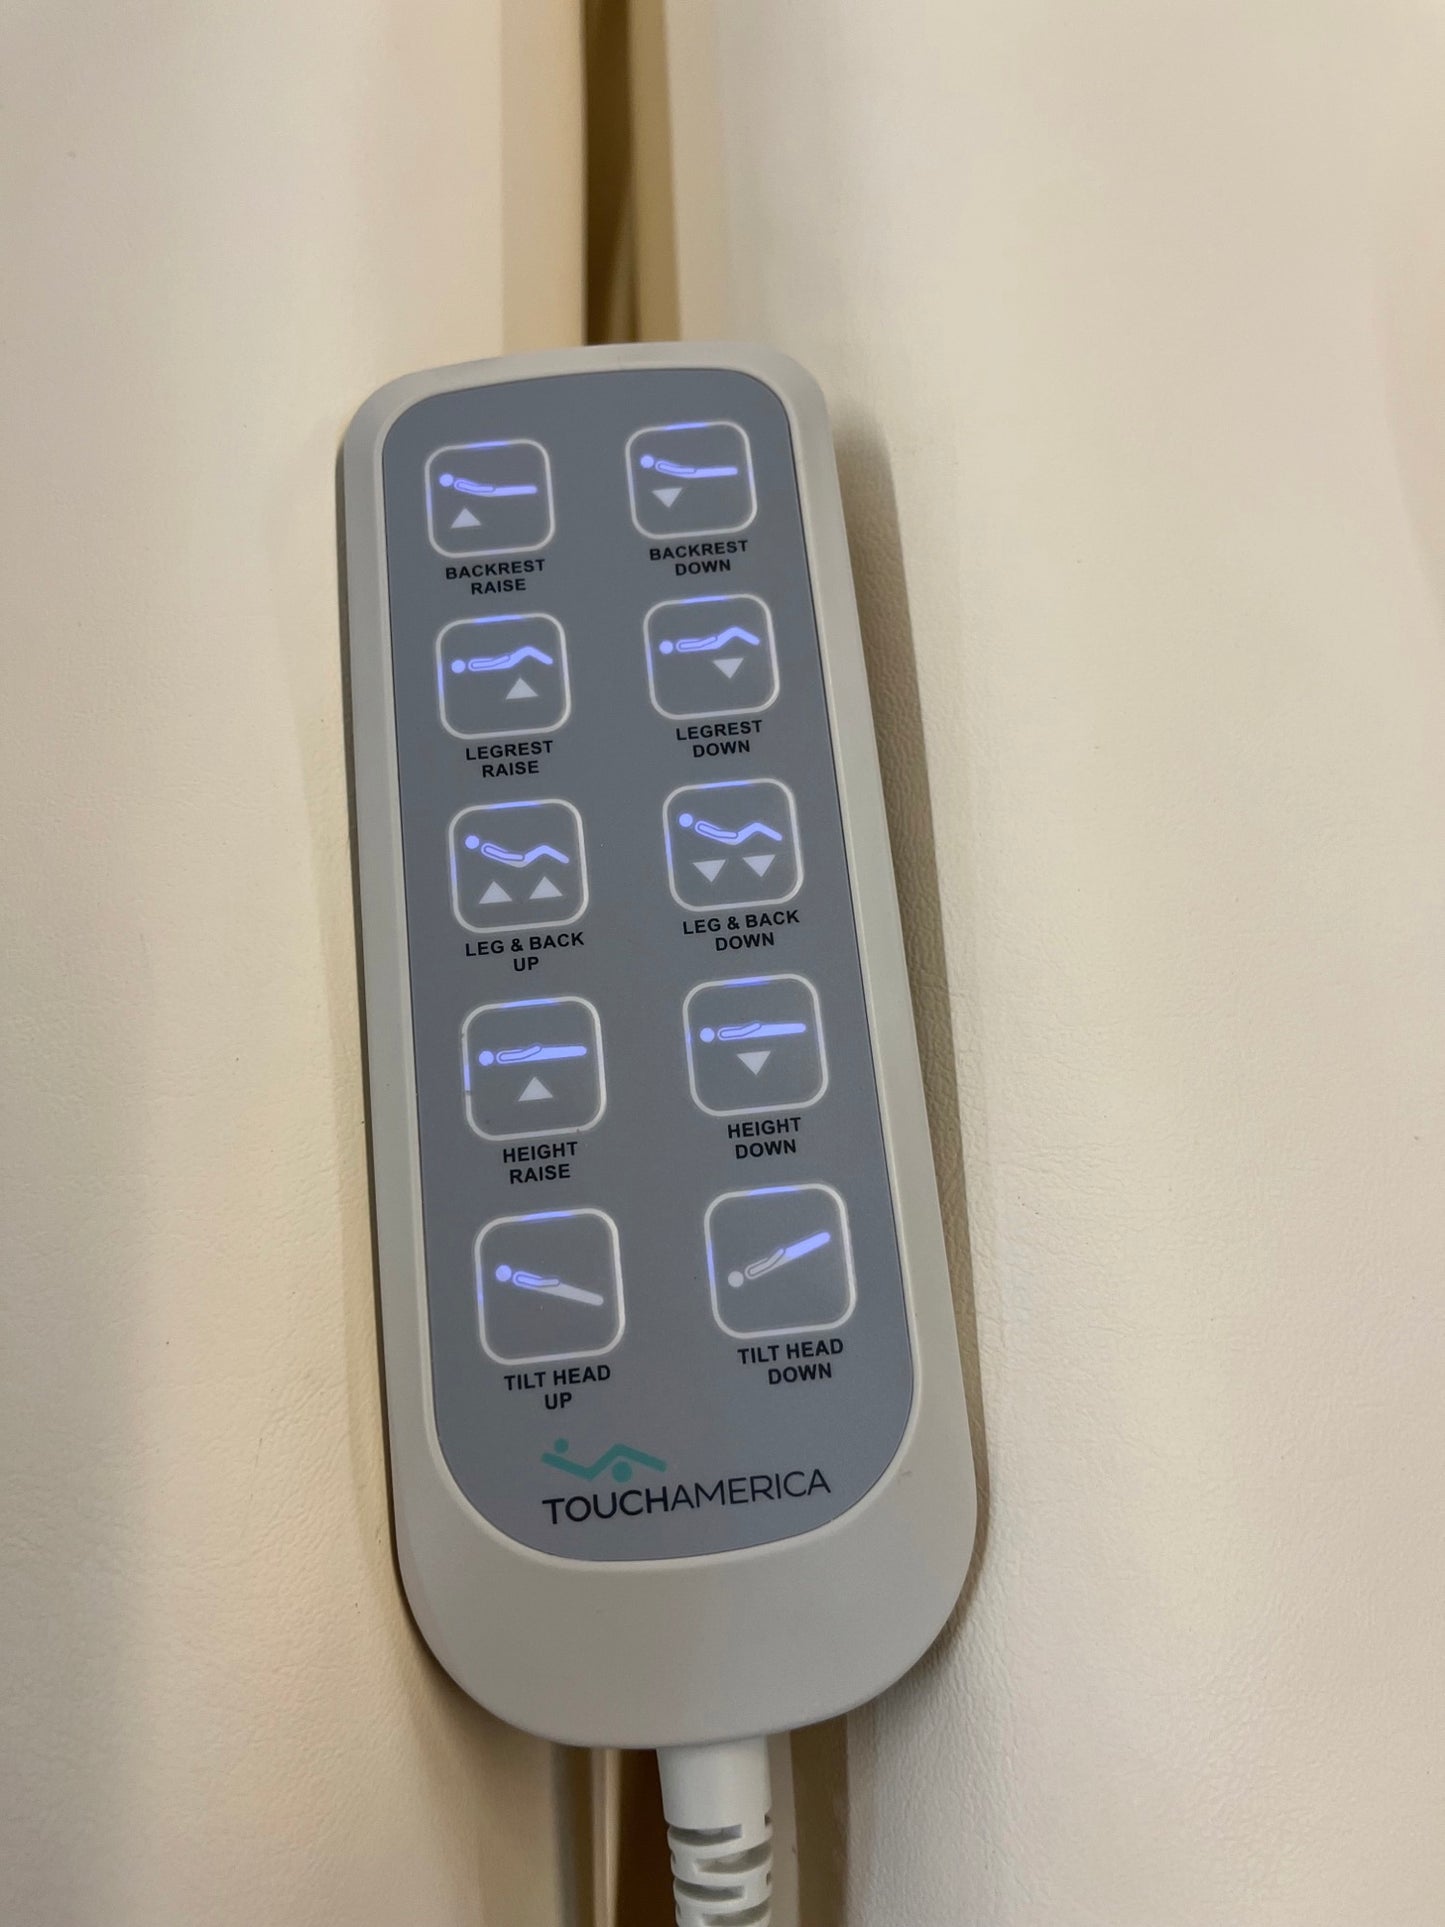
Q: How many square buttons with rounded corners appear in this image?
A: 10